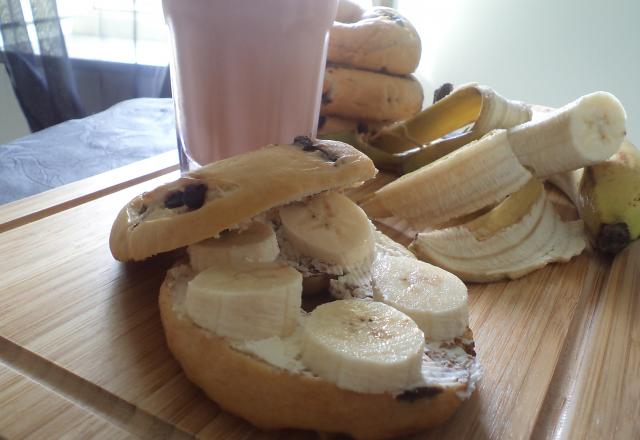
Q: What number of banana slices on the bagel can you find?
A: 5